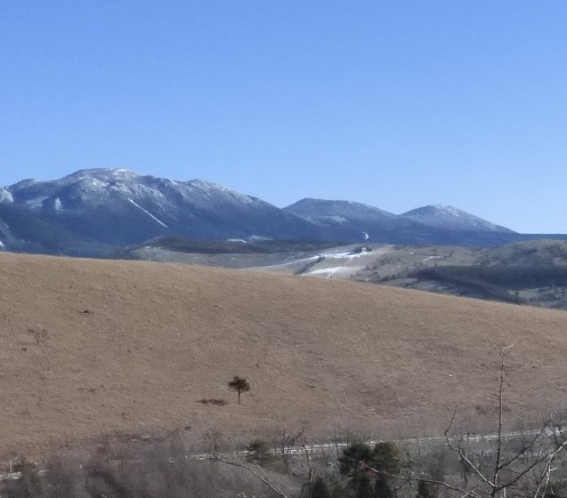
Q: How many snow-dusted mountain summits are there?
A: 3